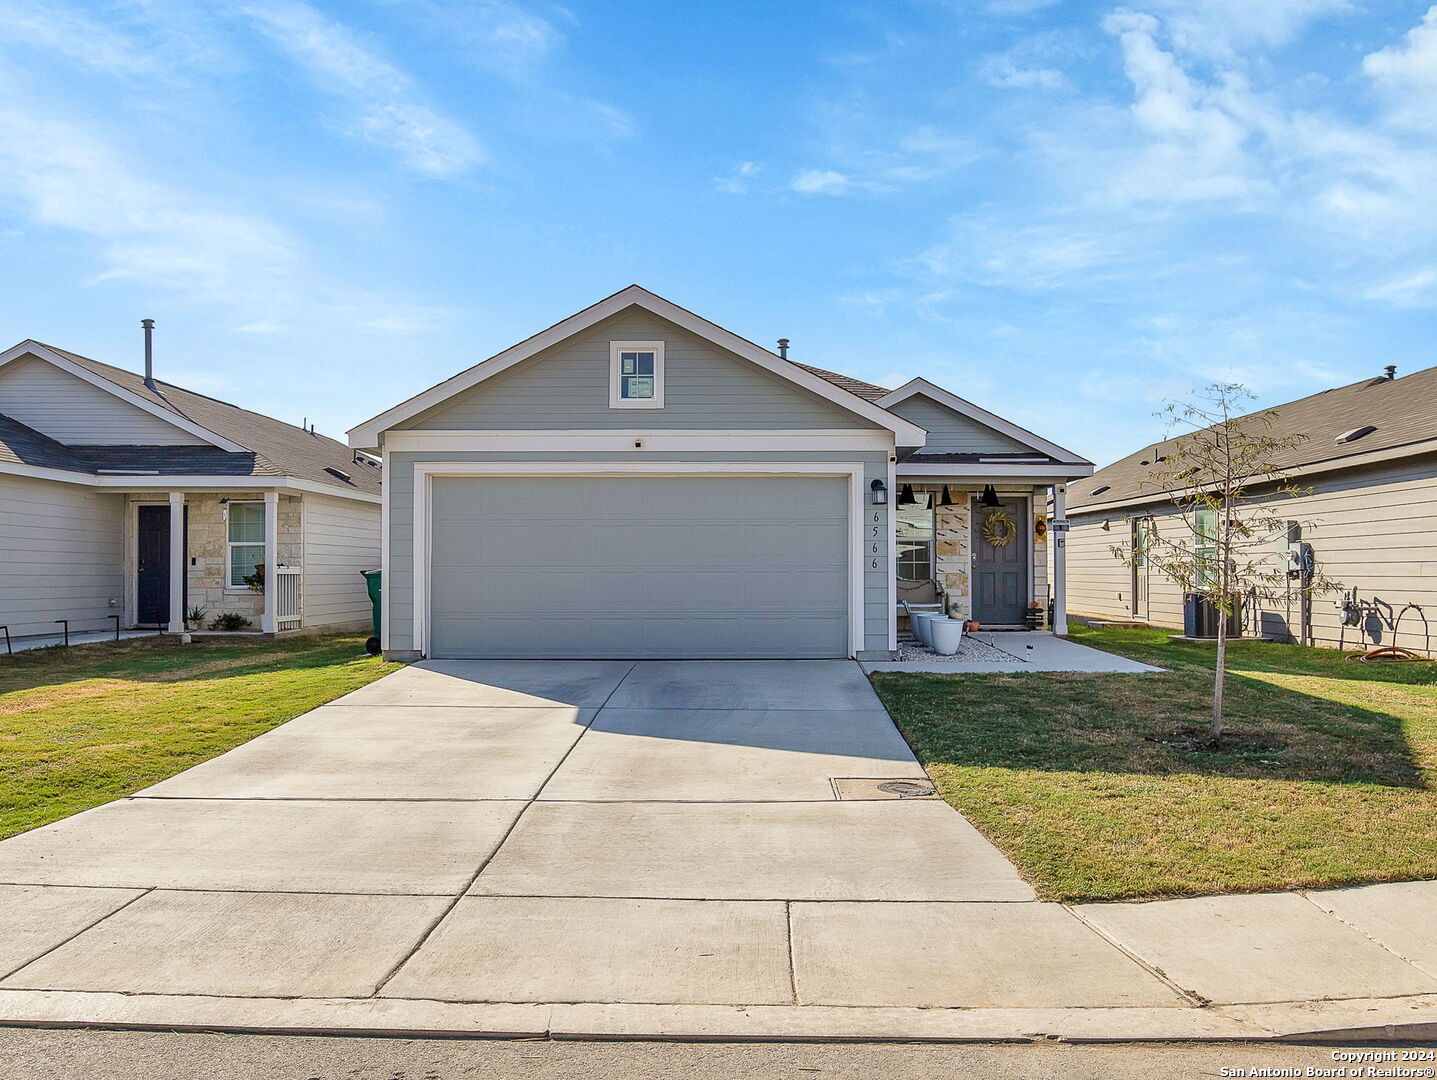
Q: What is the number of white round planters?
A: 3